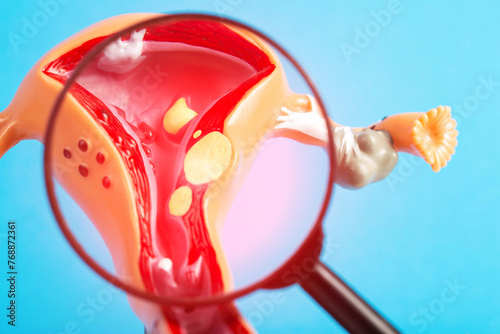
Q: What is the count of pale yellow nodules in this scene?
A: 4